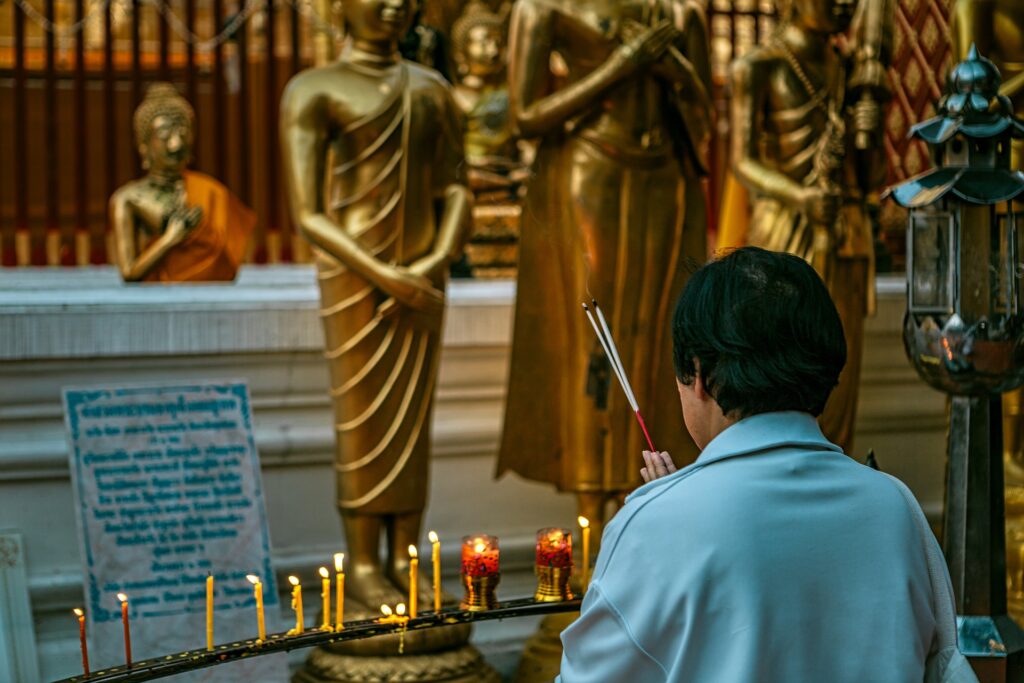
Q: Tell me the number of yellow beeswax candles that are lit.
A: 9